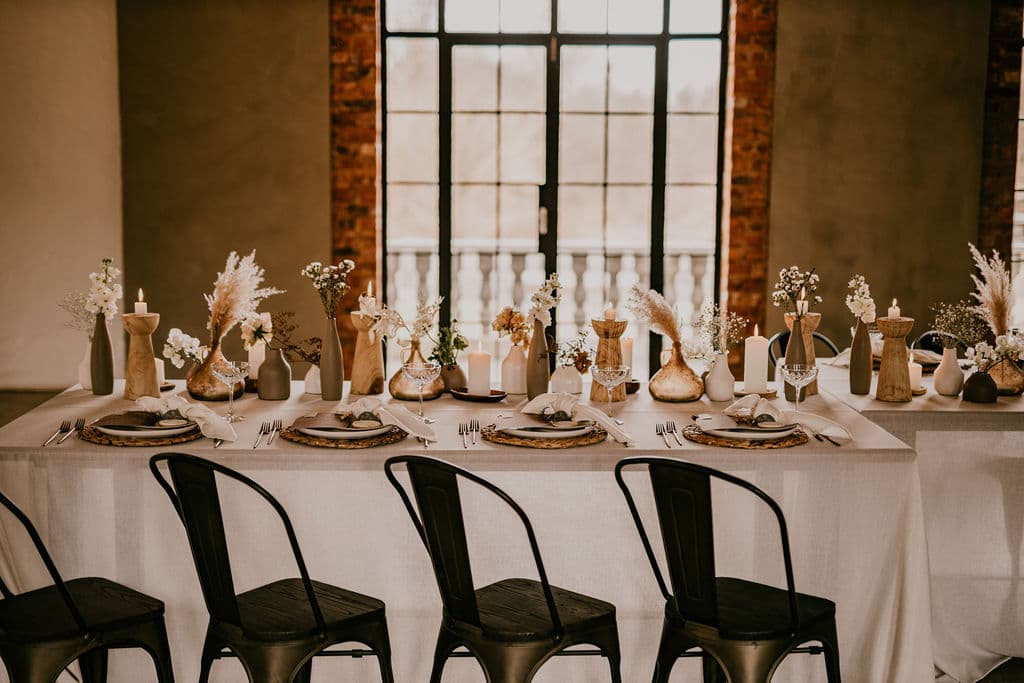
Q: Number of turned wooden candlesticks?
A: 5